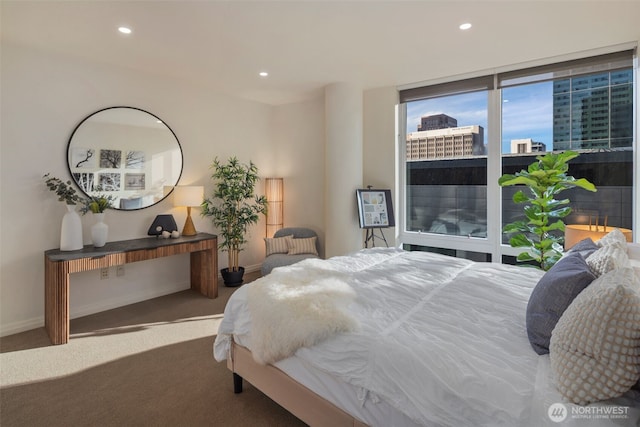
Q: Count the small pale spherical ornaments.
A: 2